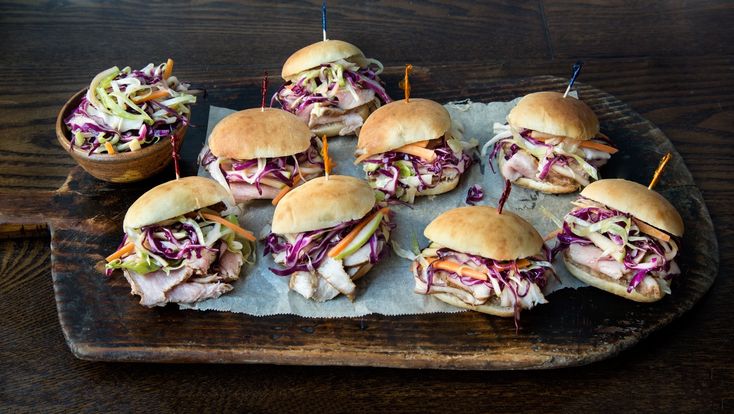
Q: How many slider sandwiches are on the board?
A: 8